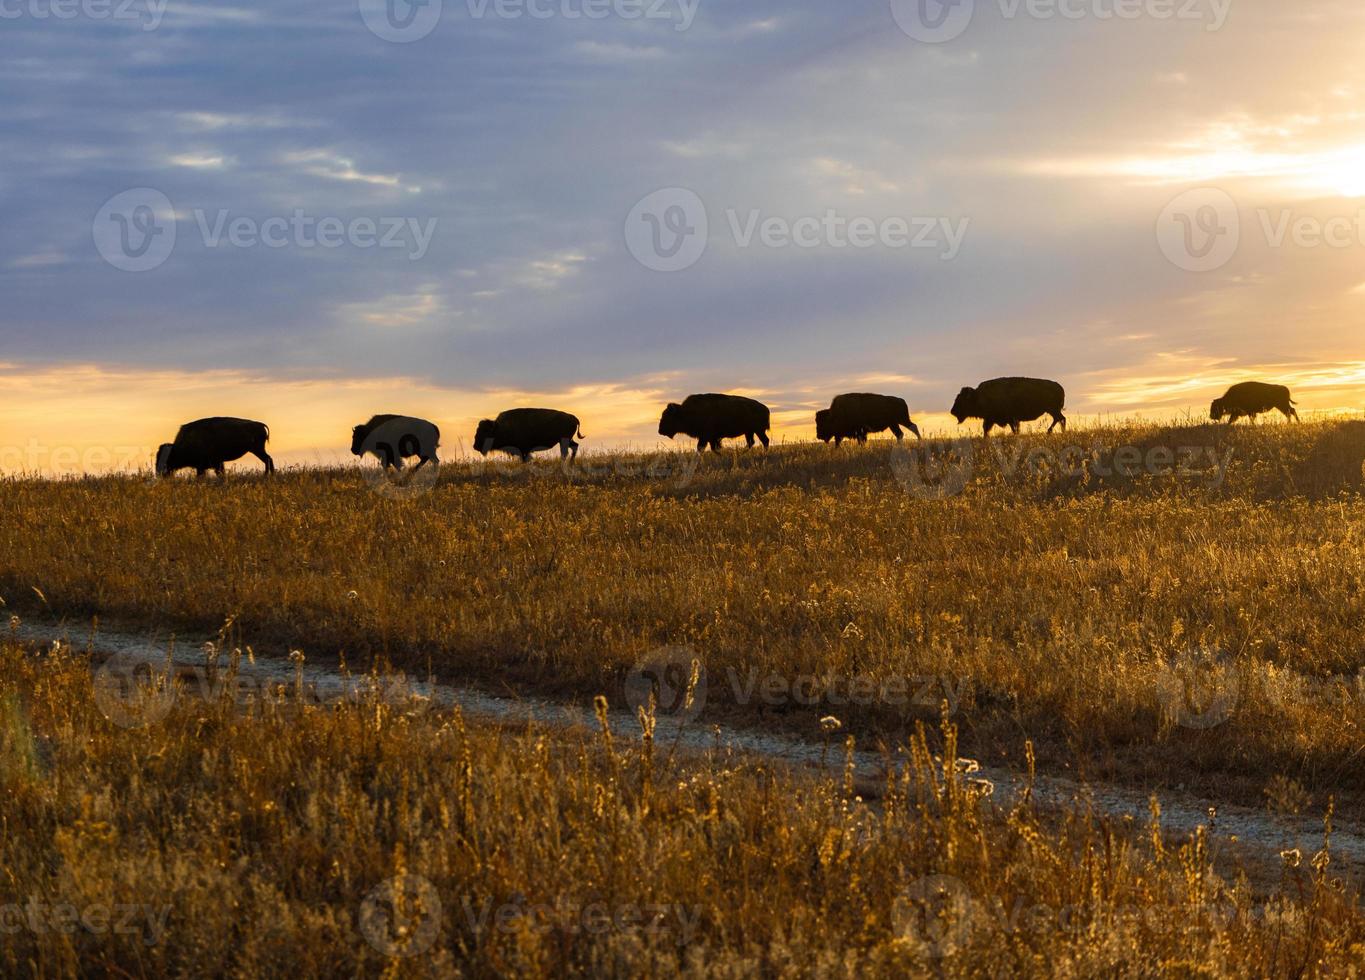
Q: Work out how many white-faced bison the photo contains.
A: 0